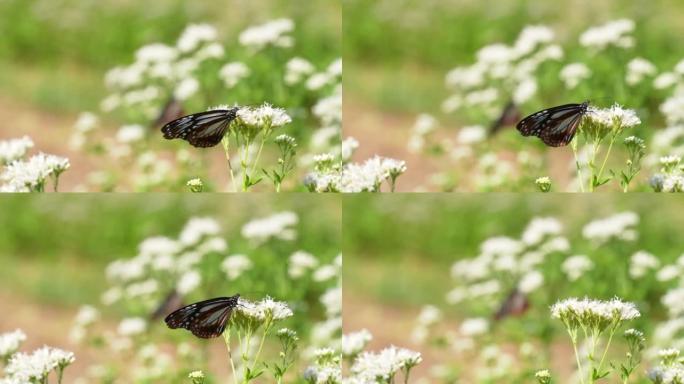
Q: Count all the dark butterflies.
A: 3